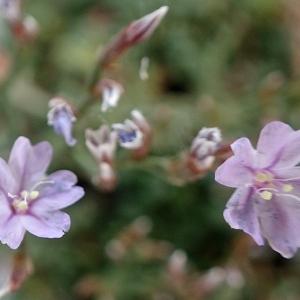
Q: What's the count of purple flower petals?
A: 10